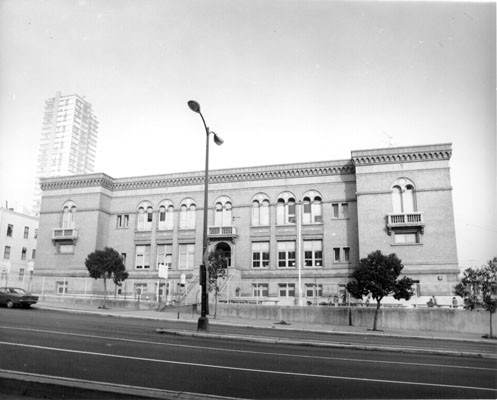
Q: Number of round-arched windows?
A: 9